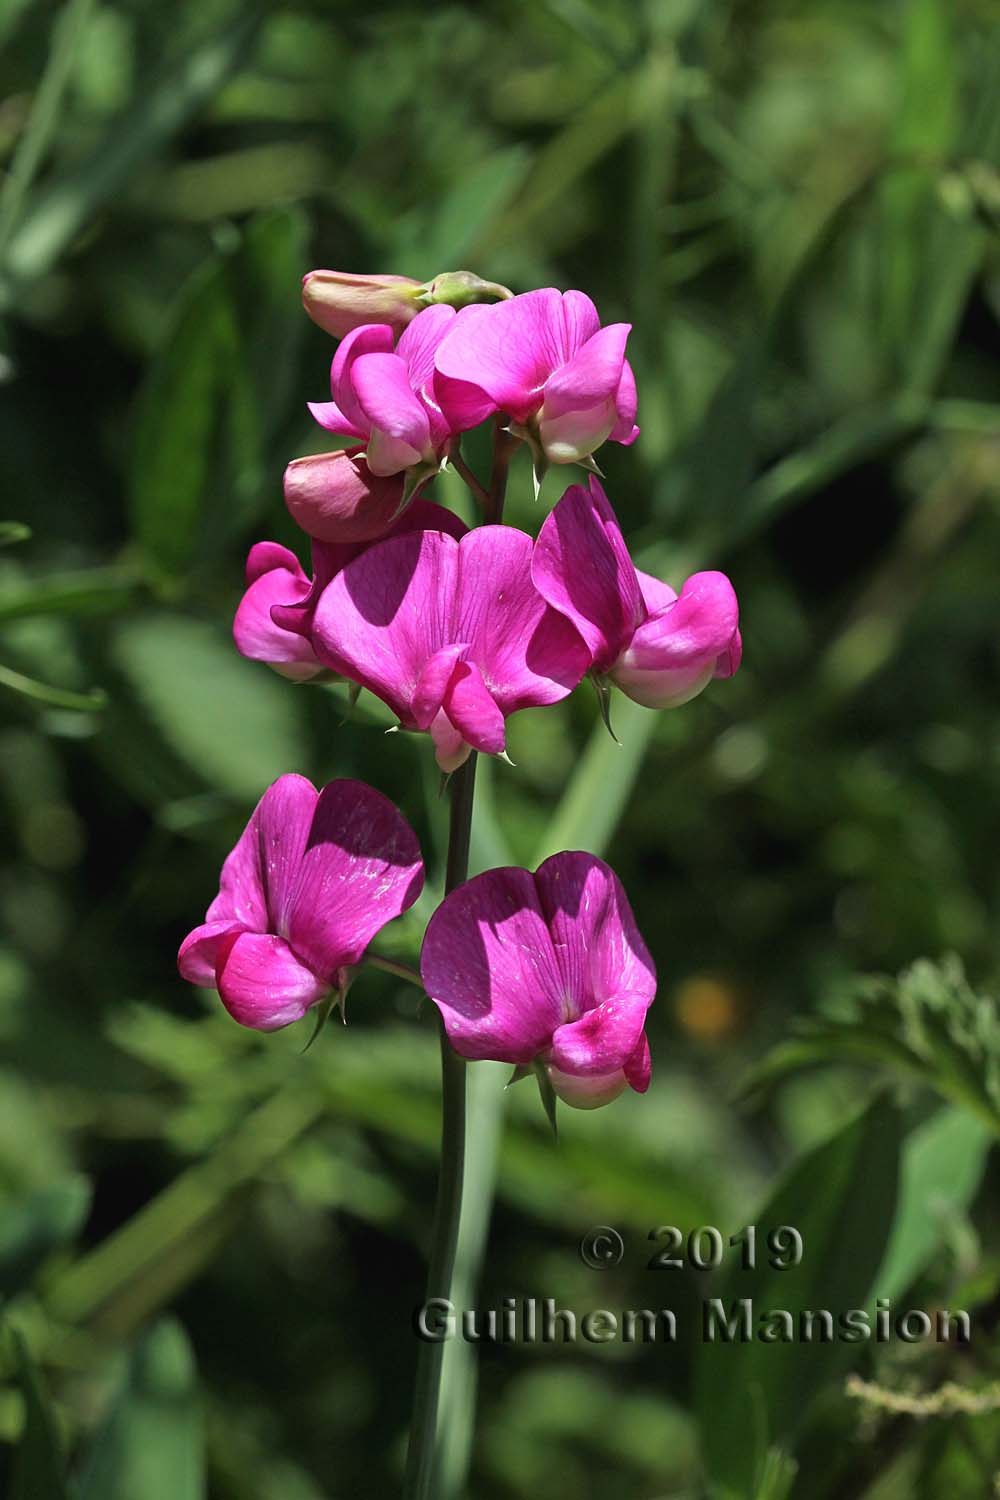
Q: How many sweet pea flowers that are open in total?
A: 7